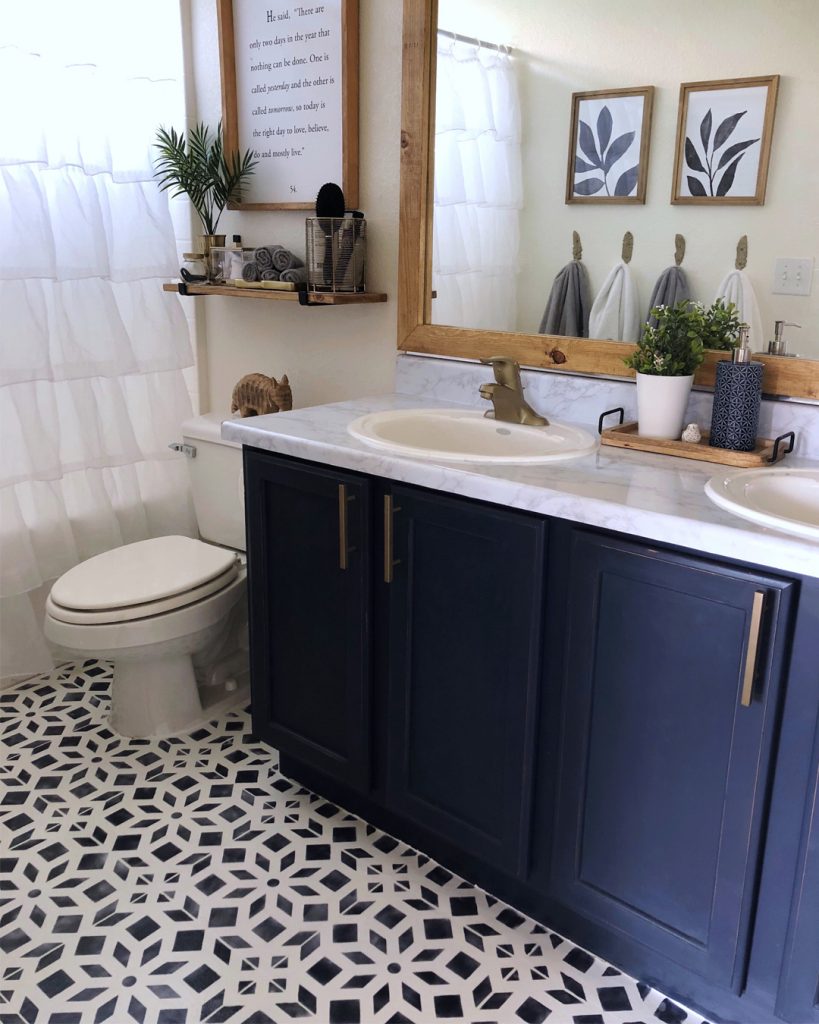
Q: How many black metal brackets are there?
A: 2